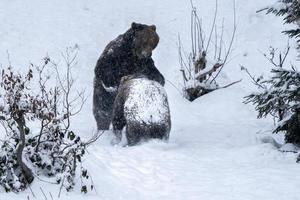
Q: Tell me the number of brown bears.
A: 2